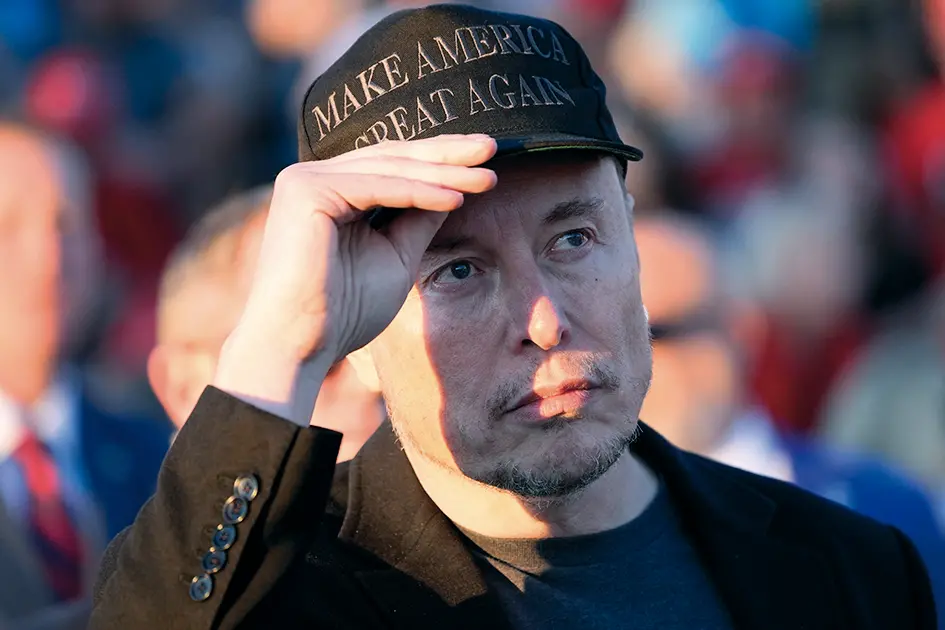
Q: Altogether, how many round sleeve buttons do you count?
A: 5